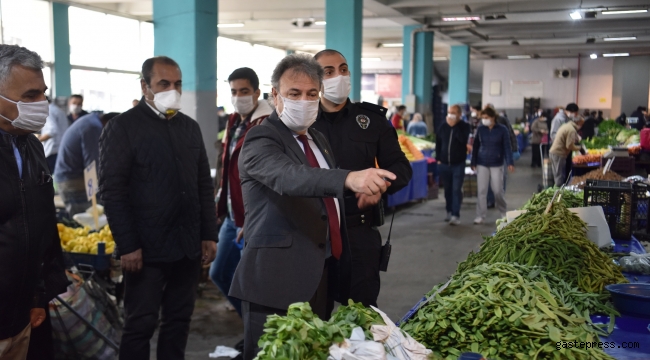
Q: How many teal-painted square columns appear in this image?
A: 5